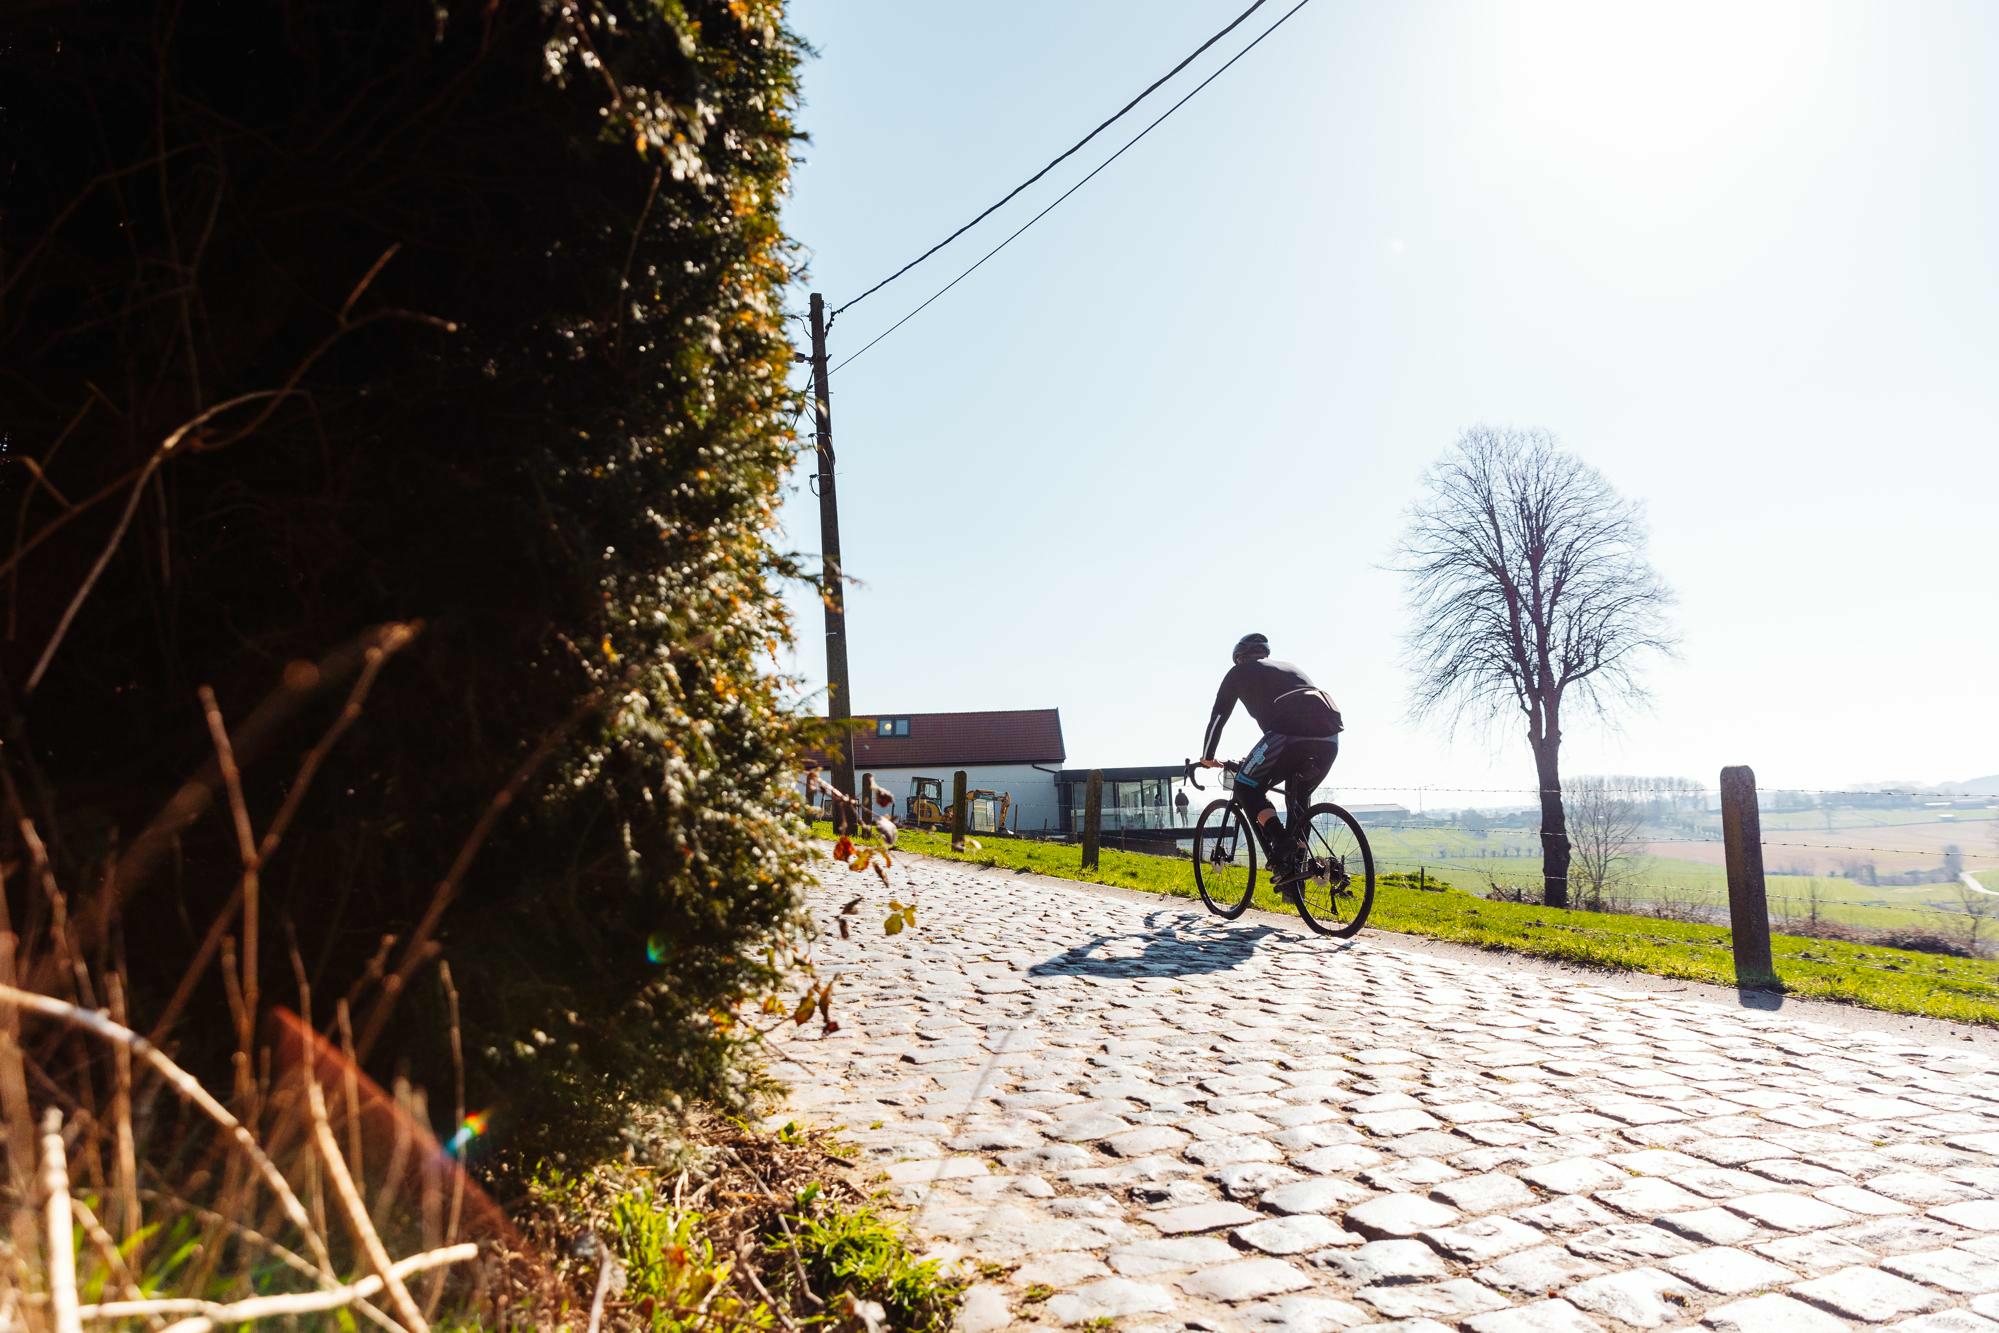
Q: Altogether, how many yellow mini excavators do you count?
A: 1